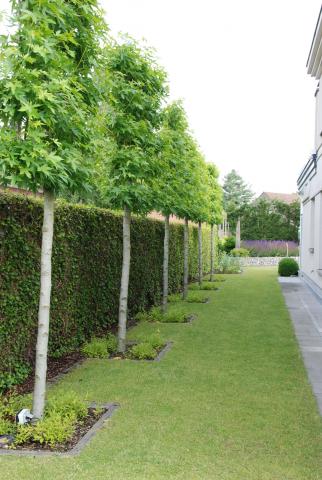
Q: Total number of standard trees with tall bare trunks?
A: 6